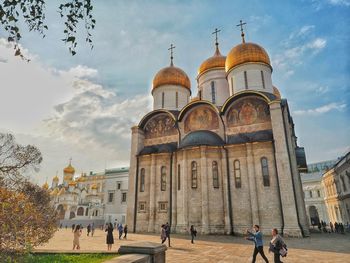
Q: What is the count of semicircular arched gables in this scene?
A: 3